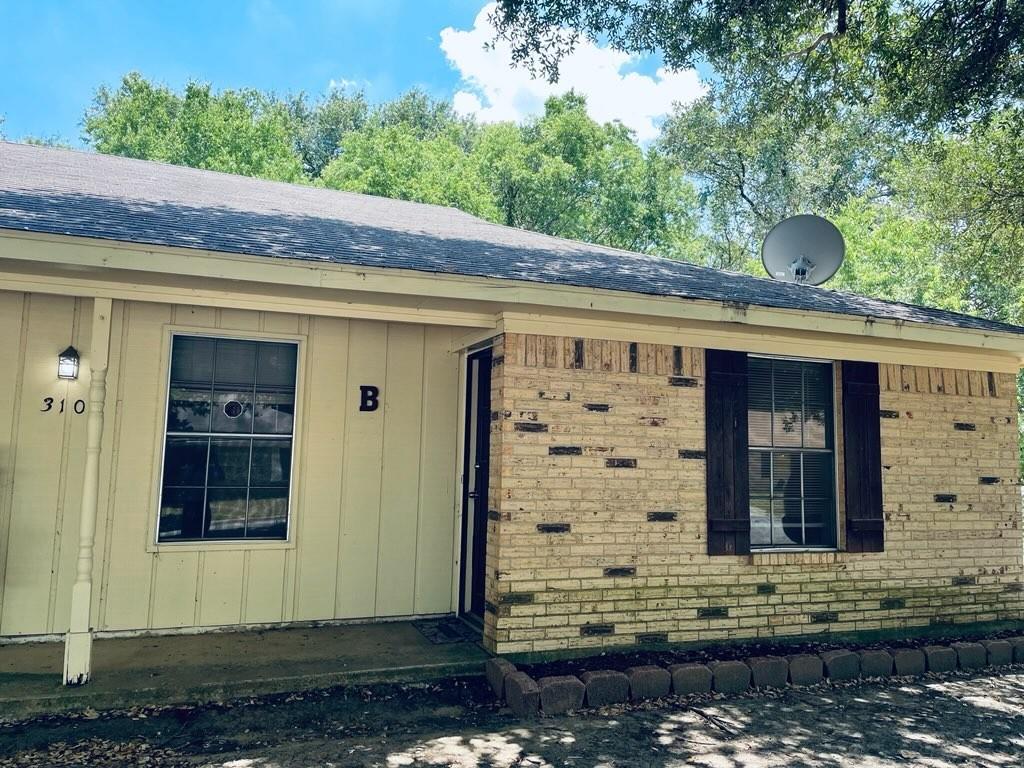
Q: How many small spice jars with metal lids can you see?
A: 0